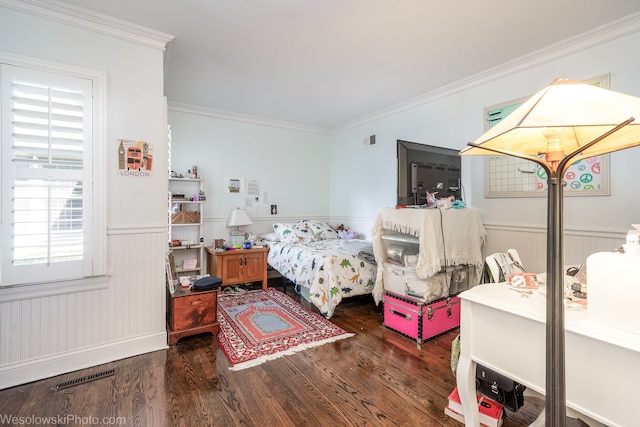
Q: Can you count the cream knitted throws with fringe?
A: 1